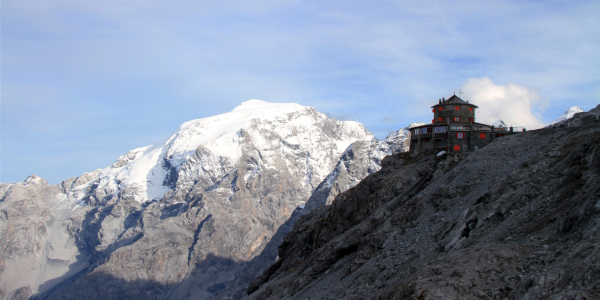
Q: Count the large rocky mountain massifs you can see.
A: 2